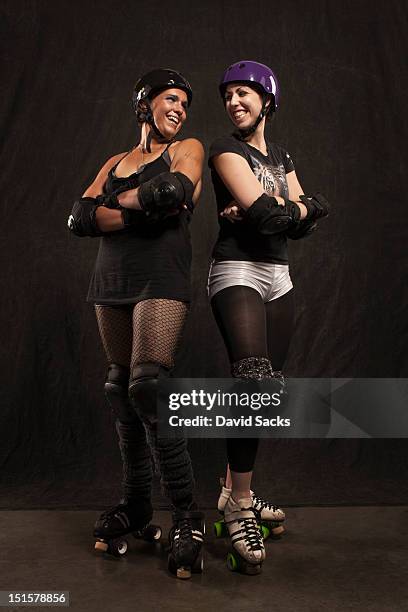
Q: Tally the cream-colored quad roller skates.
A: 2